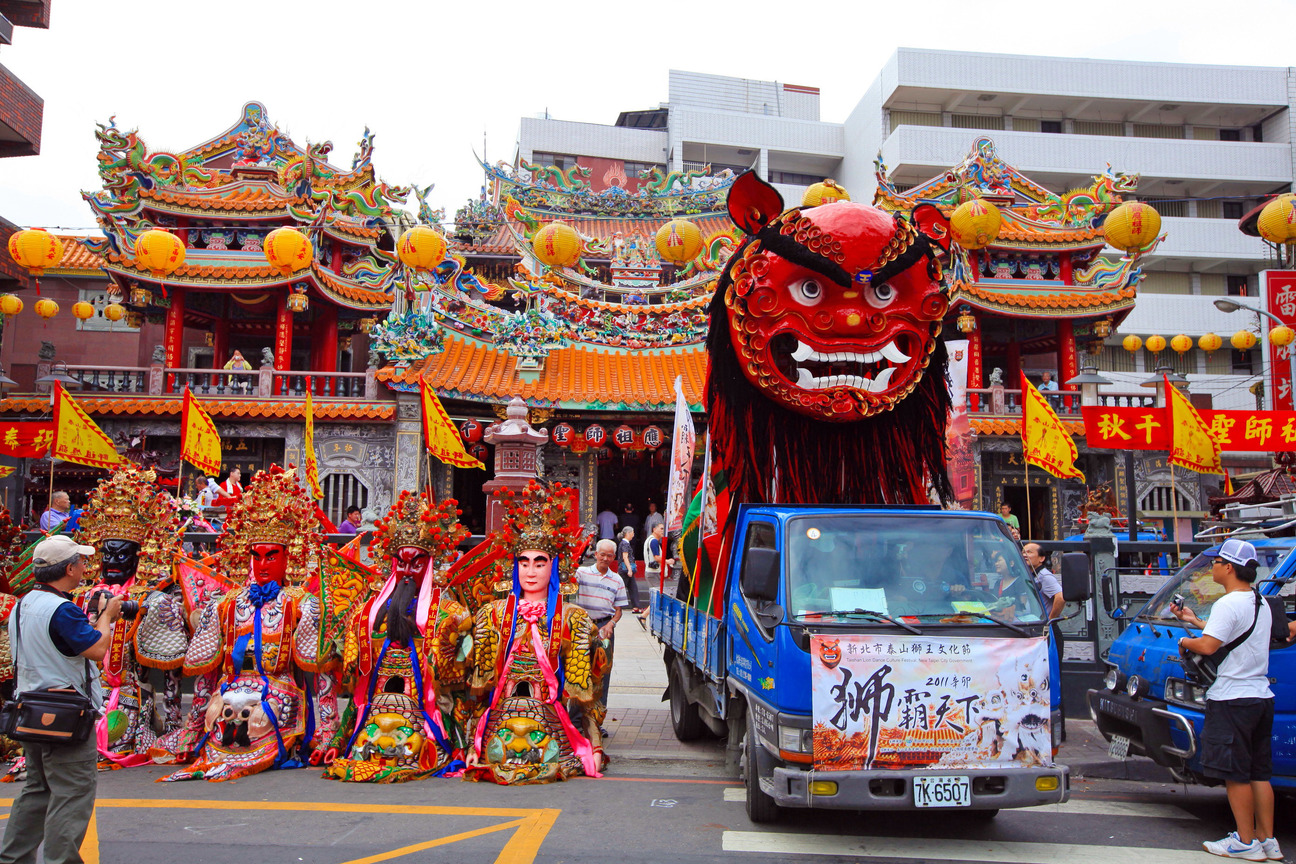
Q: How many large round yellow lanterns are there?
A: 10